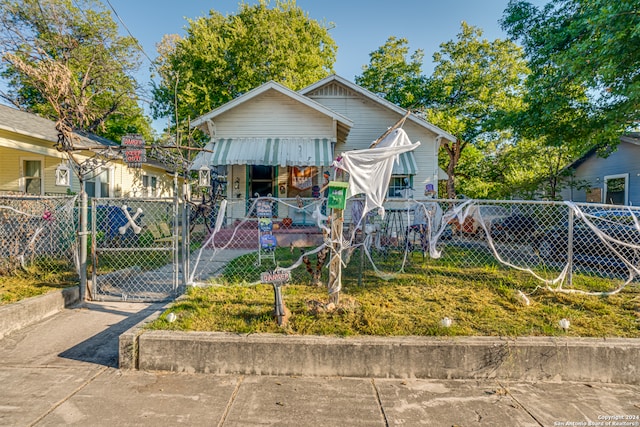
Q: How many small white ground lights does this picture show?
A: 3